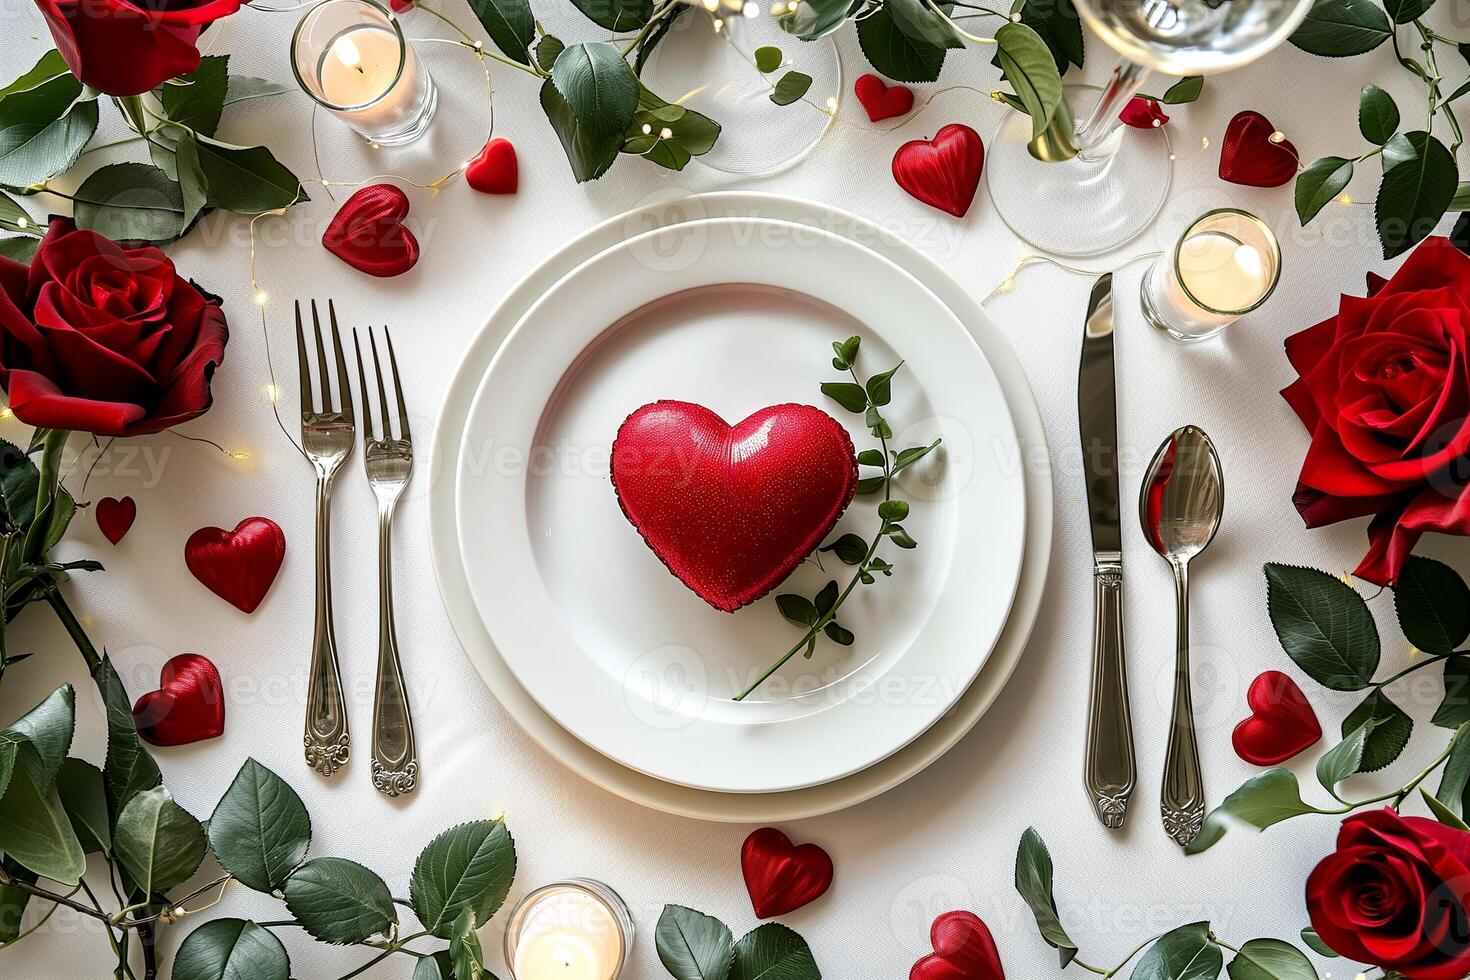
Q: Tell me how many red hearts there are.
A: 12